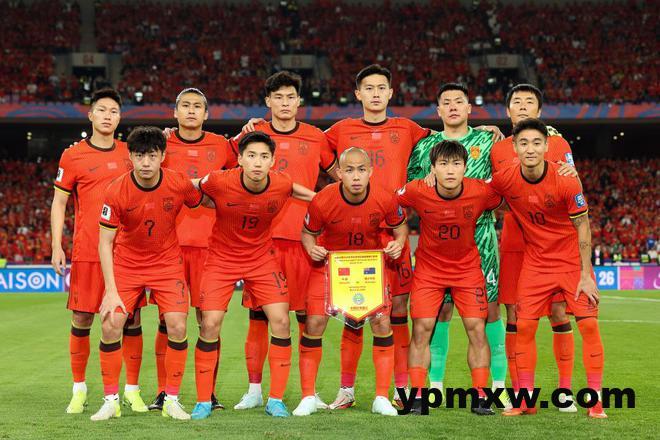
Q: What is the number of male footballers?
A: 11